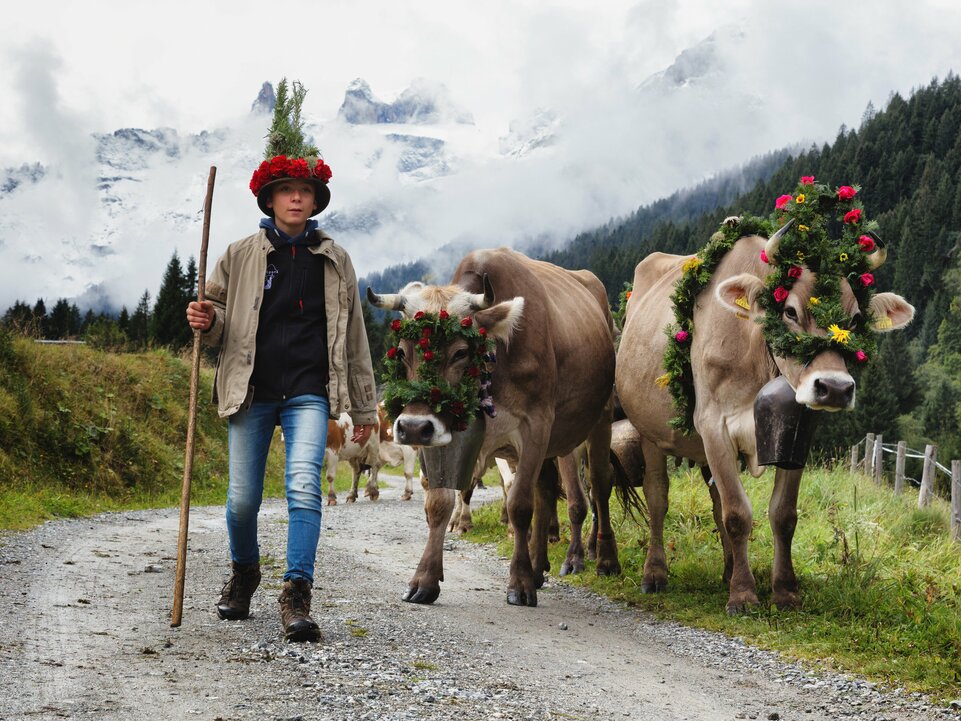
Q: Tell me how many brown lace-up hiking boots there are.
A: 2